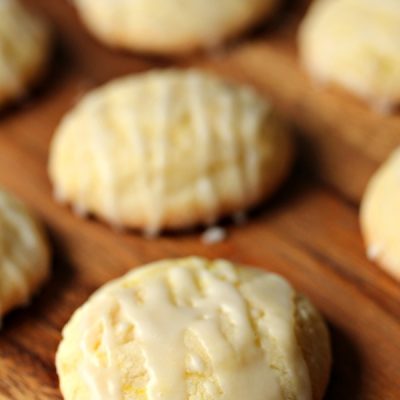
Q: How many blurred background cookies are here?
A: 6